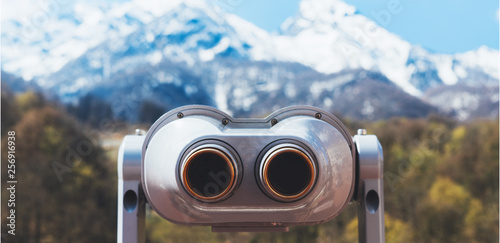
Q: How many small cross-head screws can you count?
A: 4